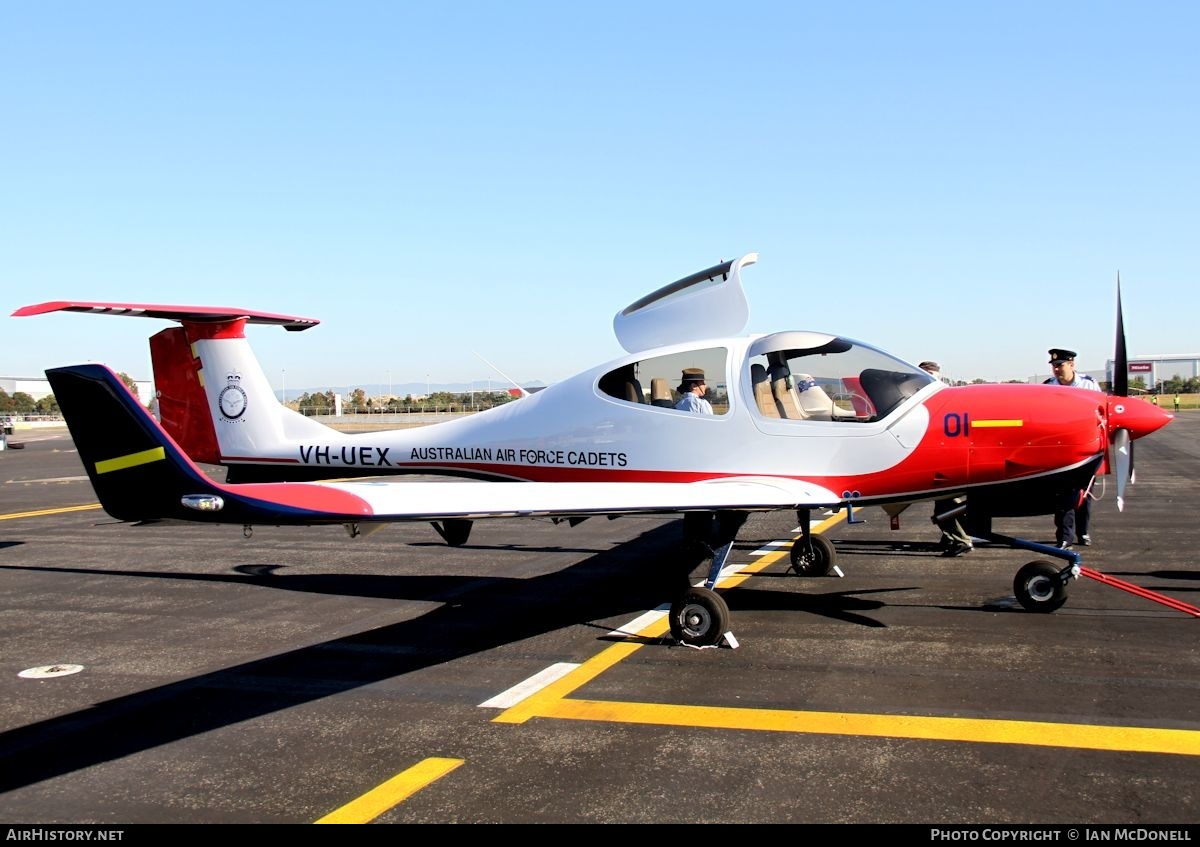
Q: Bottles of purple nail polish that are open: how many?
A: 0